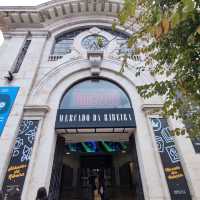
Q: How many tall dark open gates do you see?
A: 2